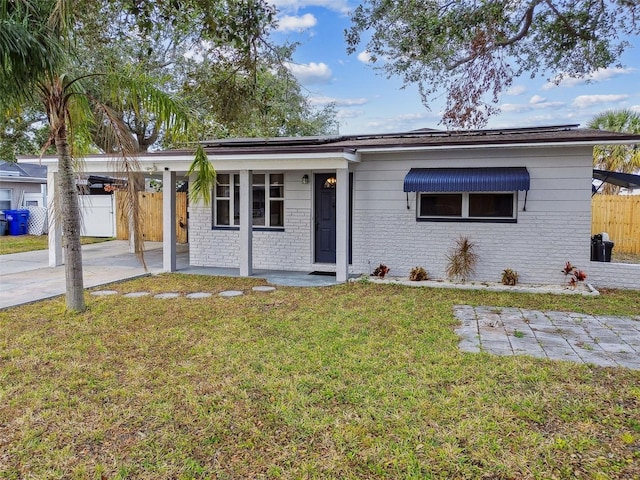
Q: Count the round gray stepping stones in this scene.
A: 6